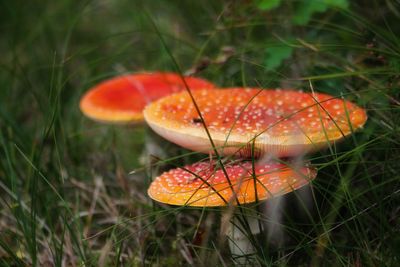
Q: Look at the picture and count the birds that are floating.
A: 0